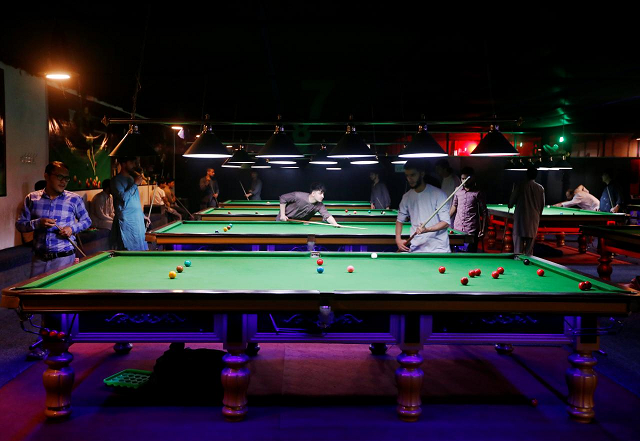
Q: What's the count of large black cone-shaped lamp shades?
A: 6